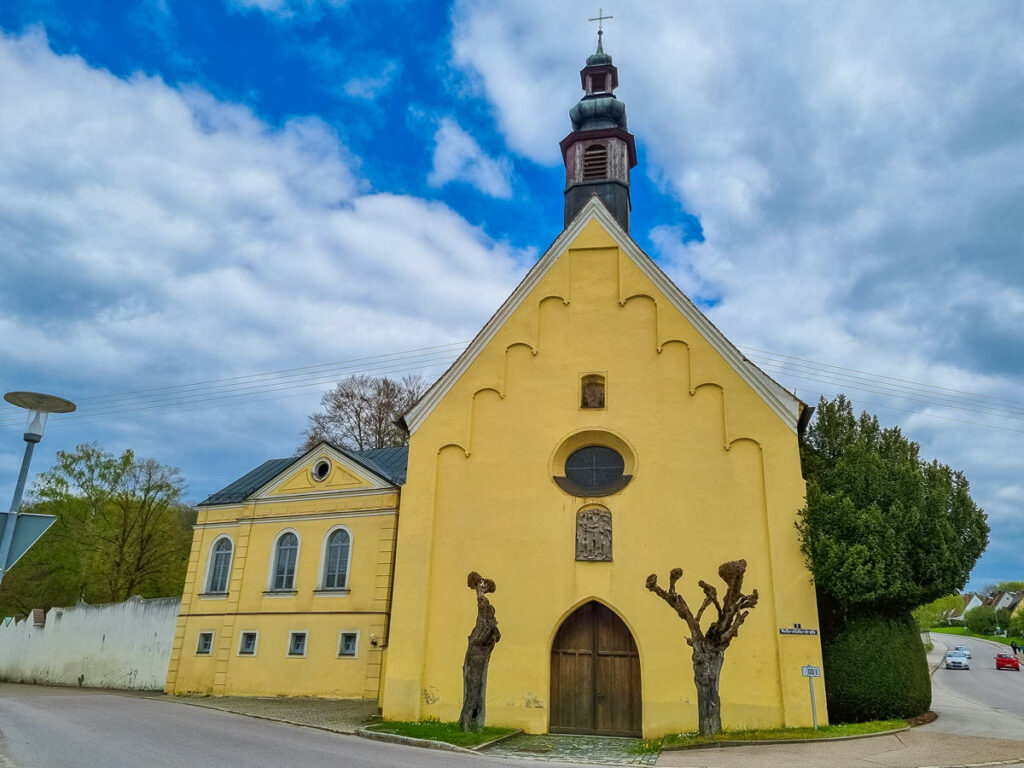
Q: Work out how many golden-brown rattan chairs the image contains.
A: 0